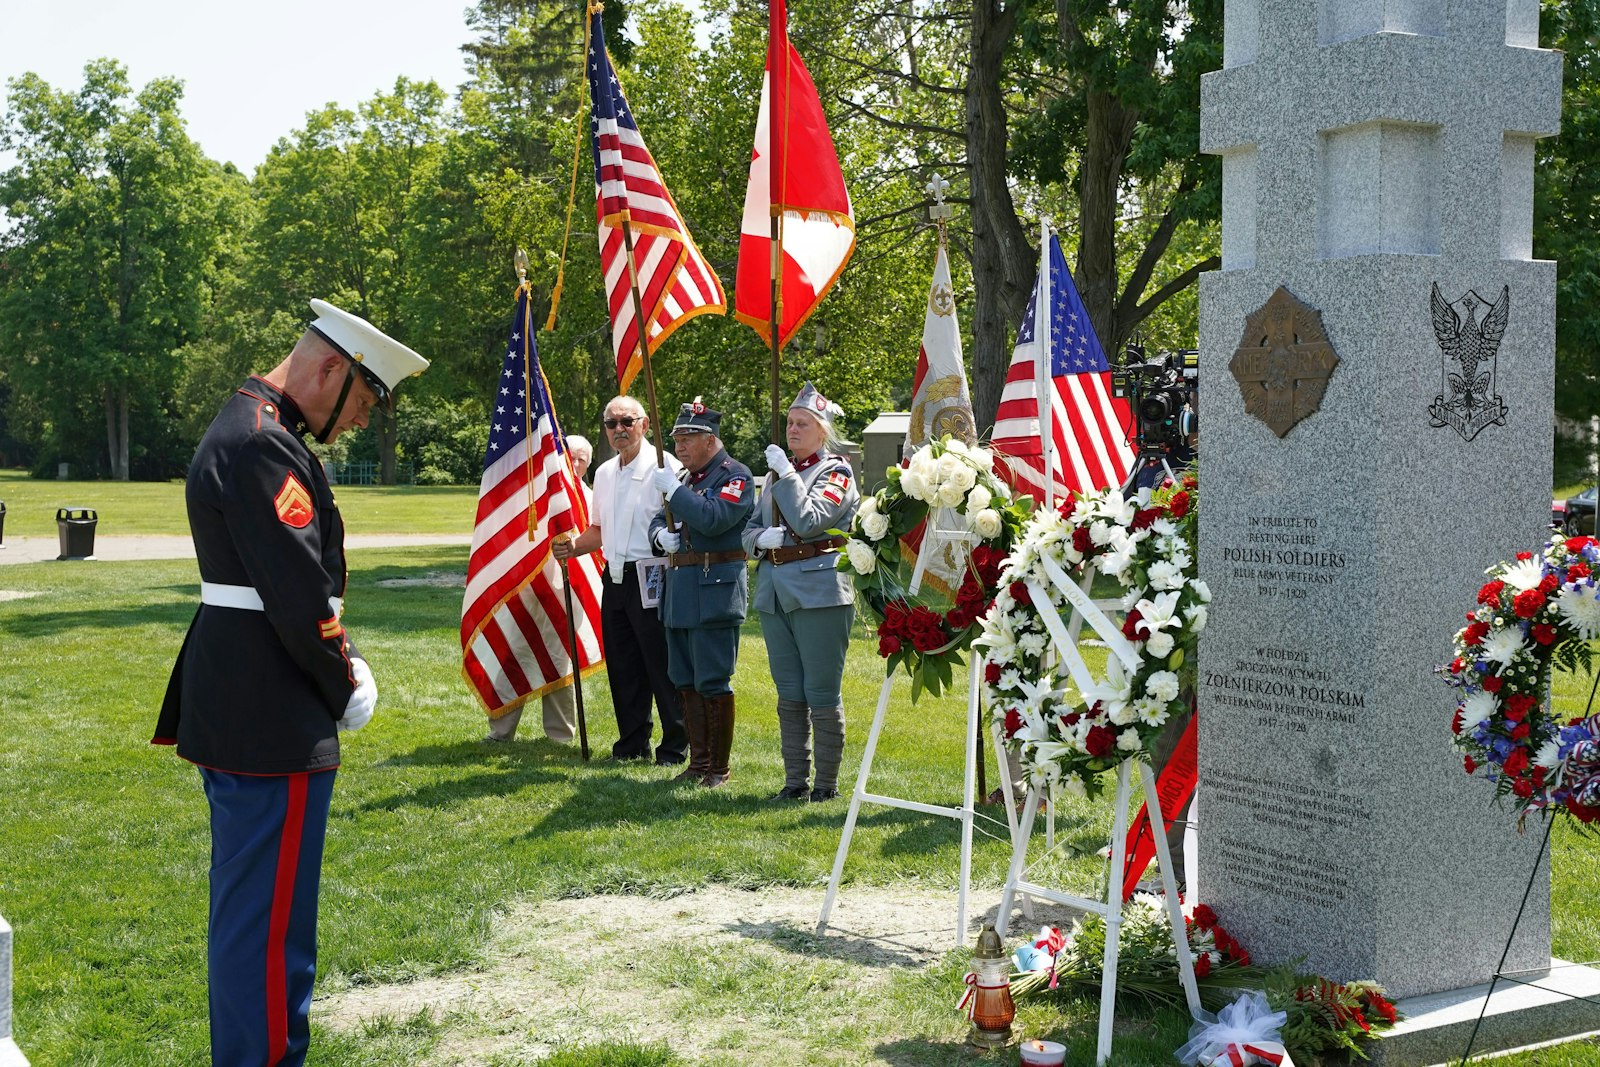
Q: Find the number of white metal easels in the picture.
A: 2